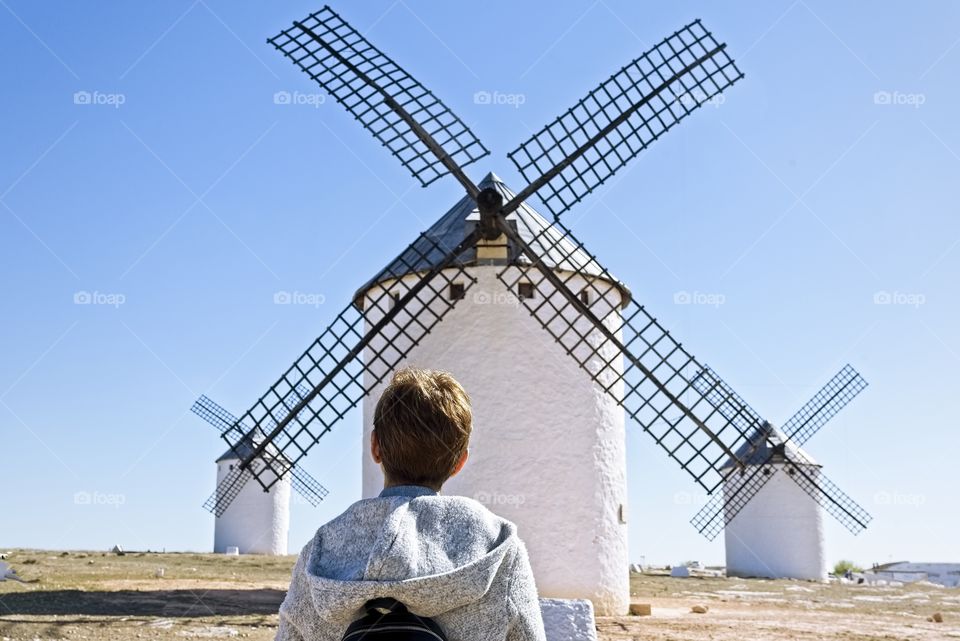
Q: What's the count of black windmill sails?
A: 12